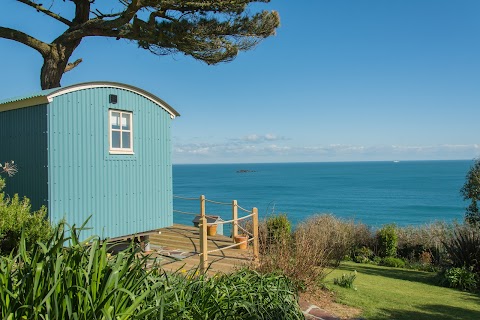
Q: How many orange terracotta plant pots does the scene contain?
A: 2